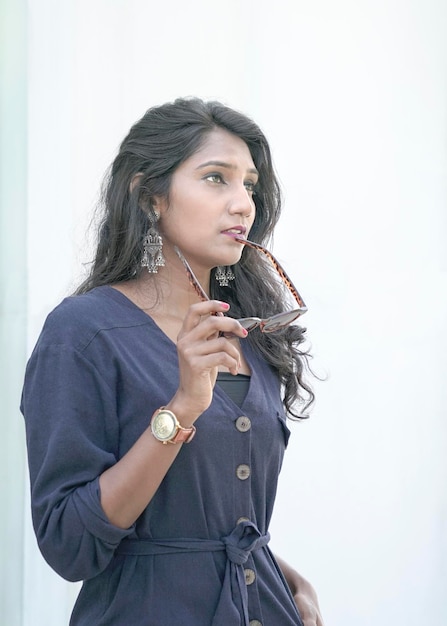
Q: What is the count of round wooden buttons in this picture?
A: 5